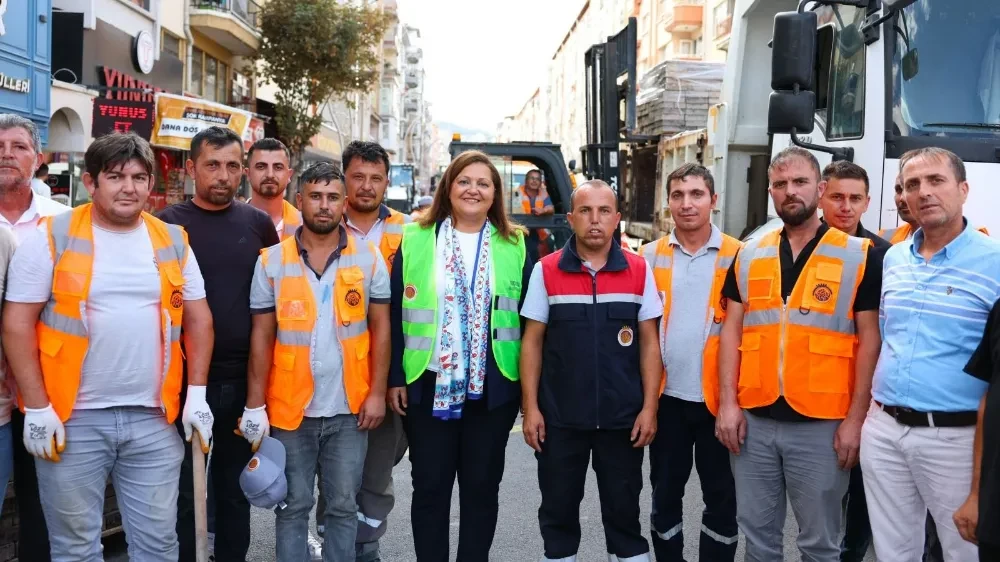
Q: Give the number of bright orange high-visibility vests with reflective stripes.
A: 8